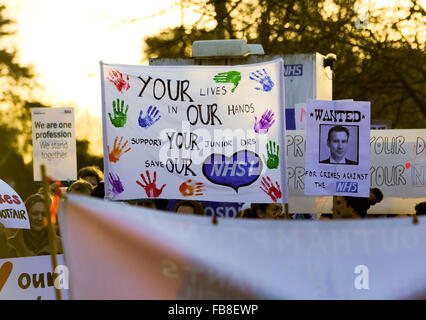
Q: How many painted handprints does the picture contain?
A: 12